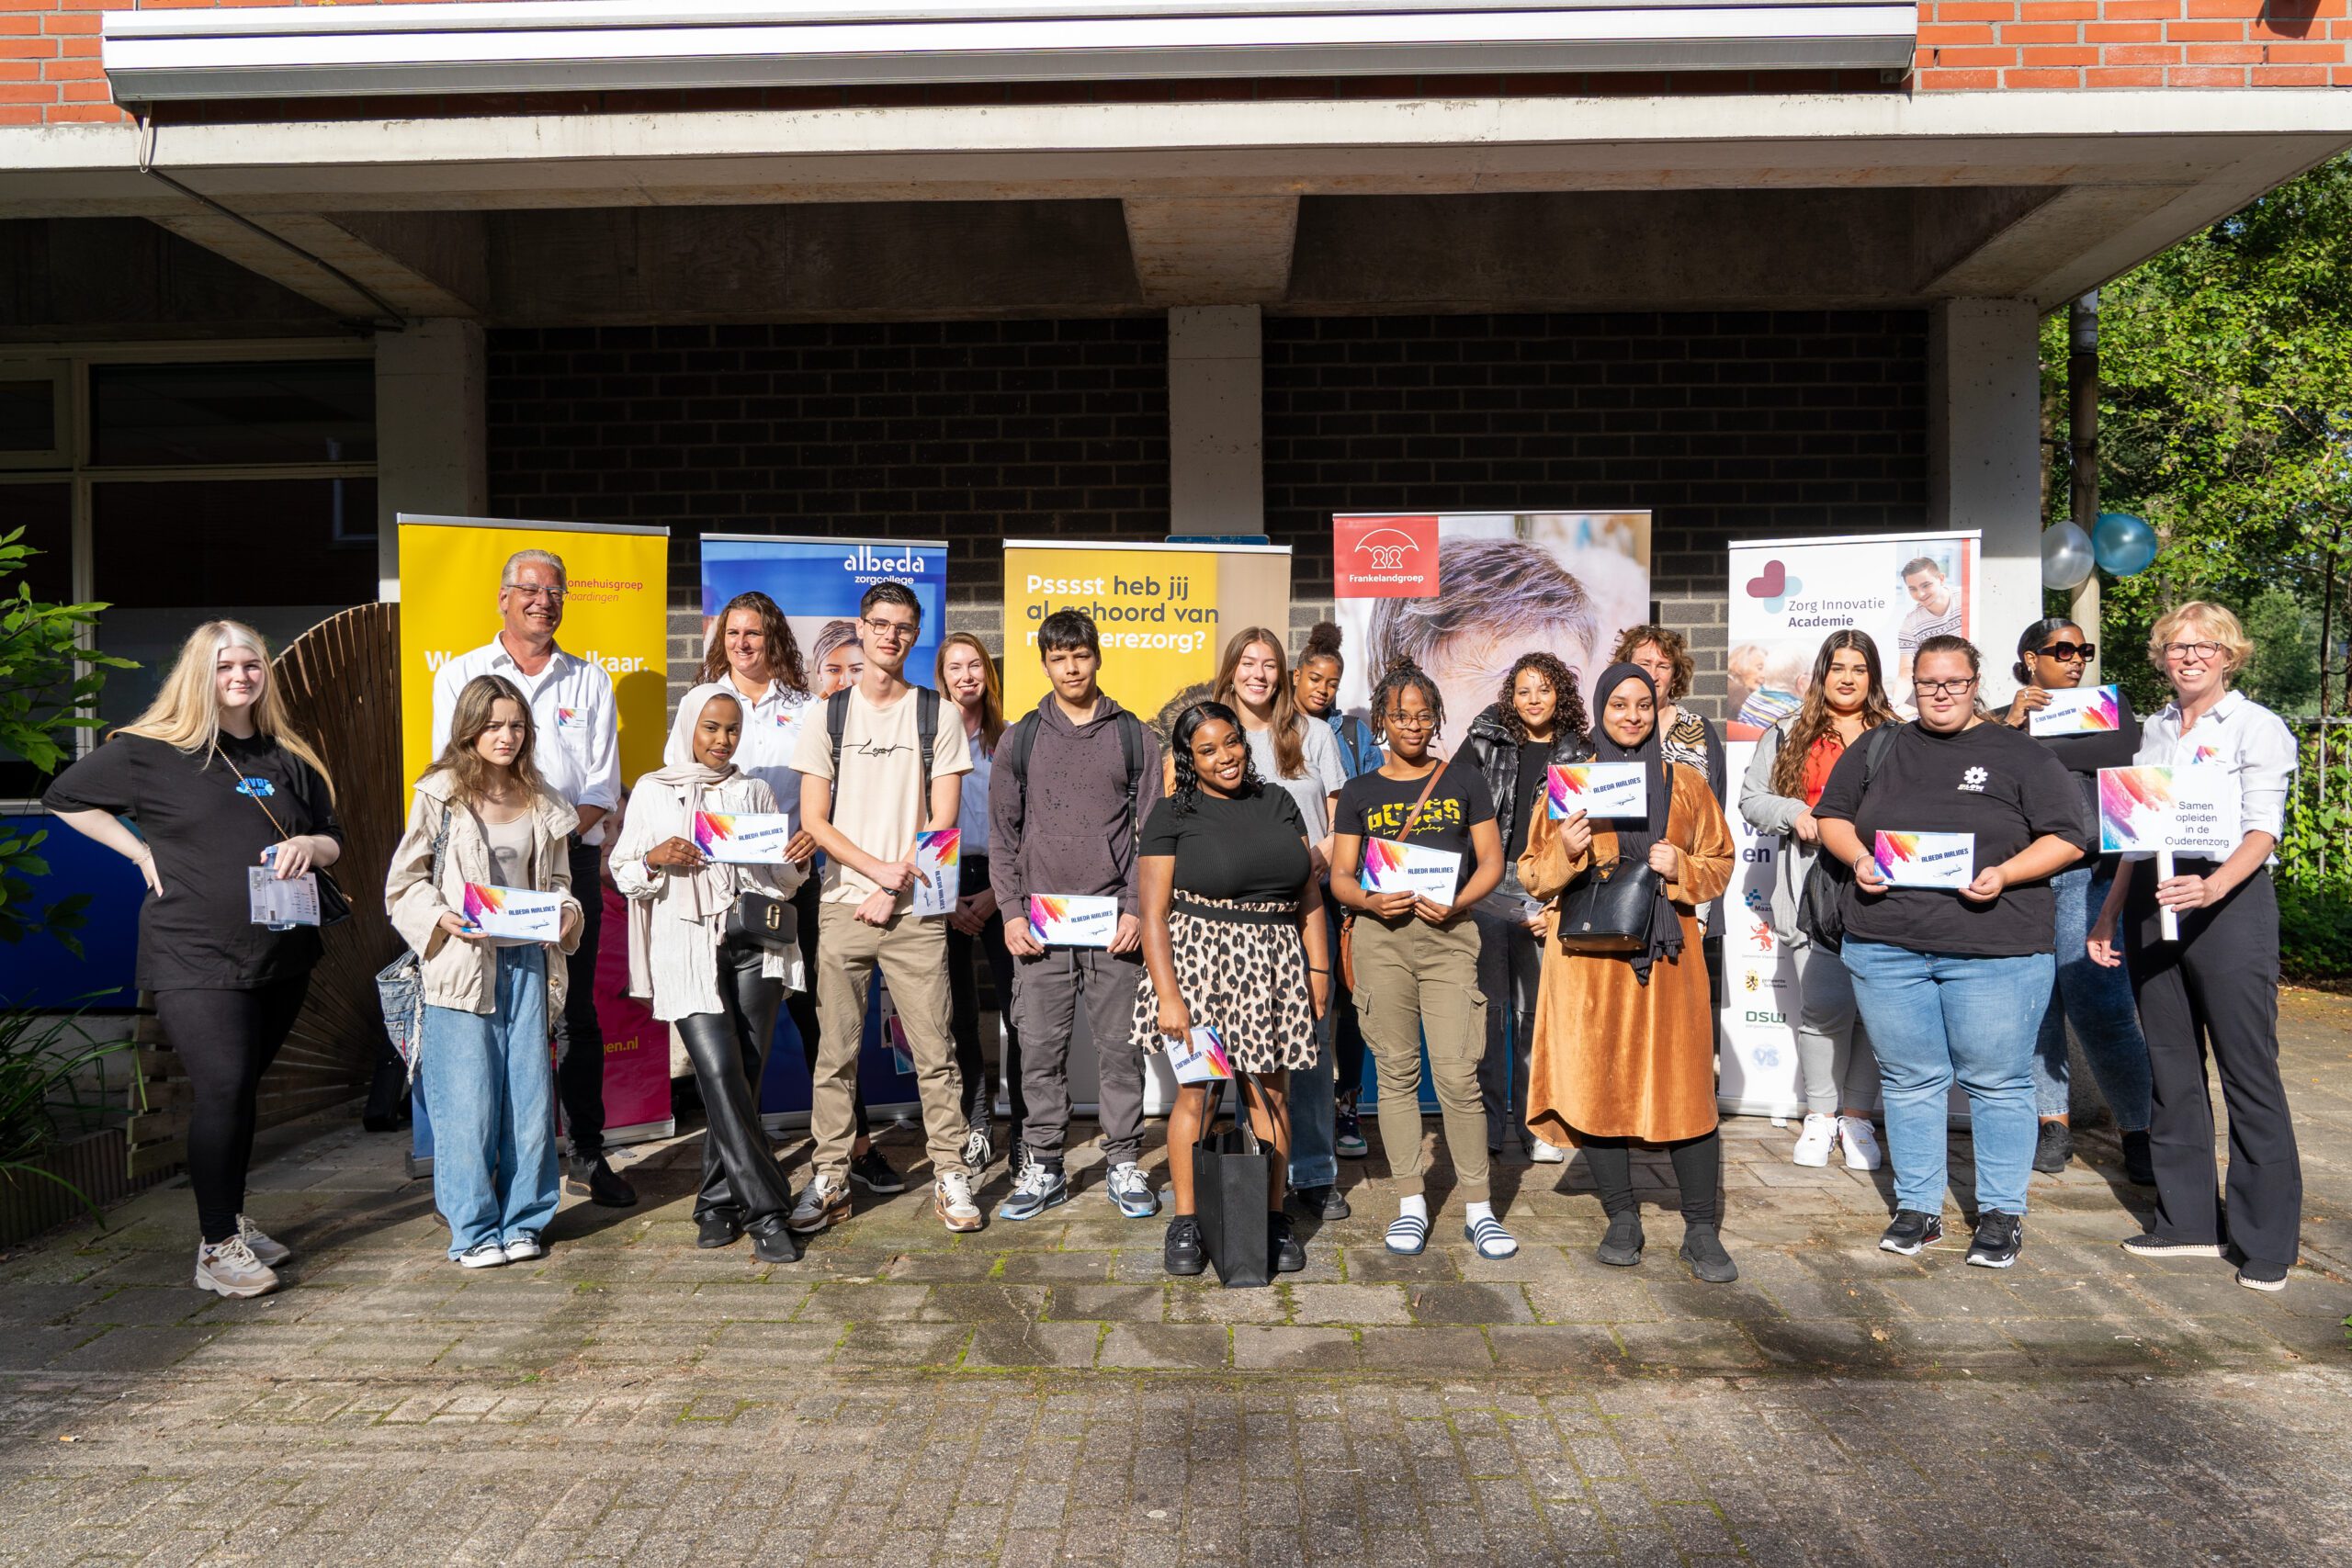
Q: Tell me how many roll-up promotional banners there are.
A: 5